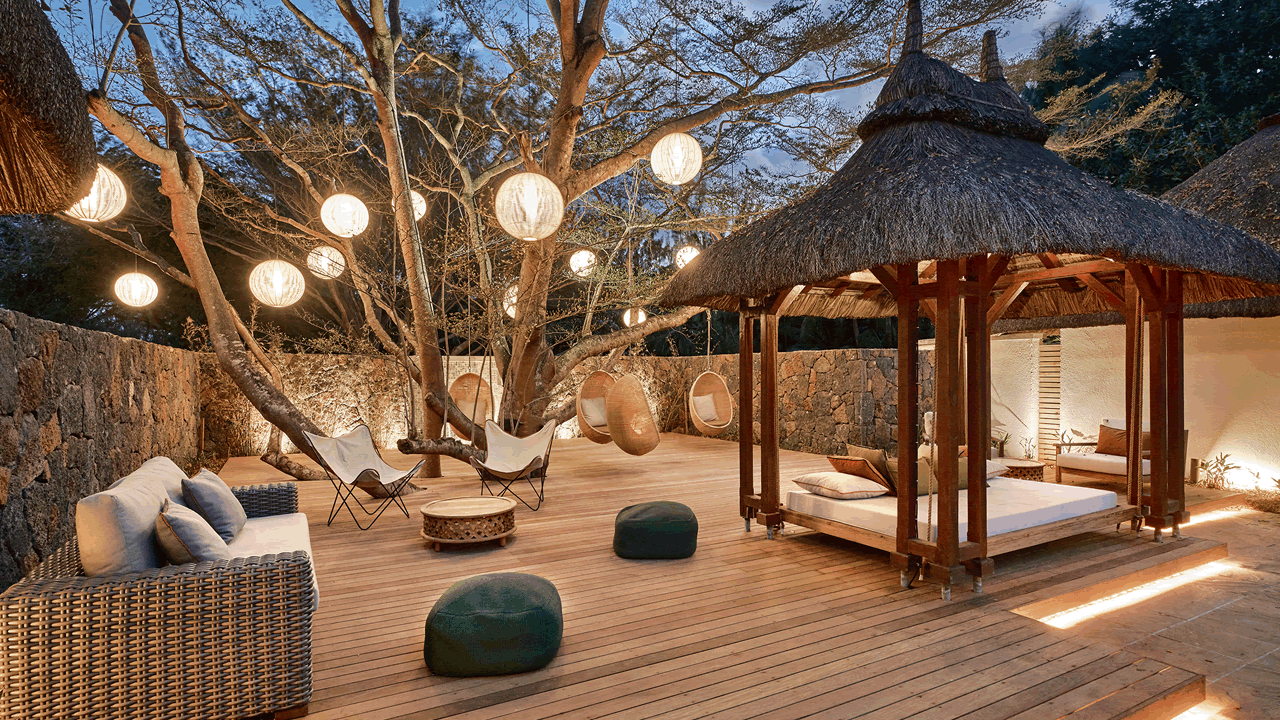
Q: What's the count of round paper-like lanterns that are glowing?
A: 12